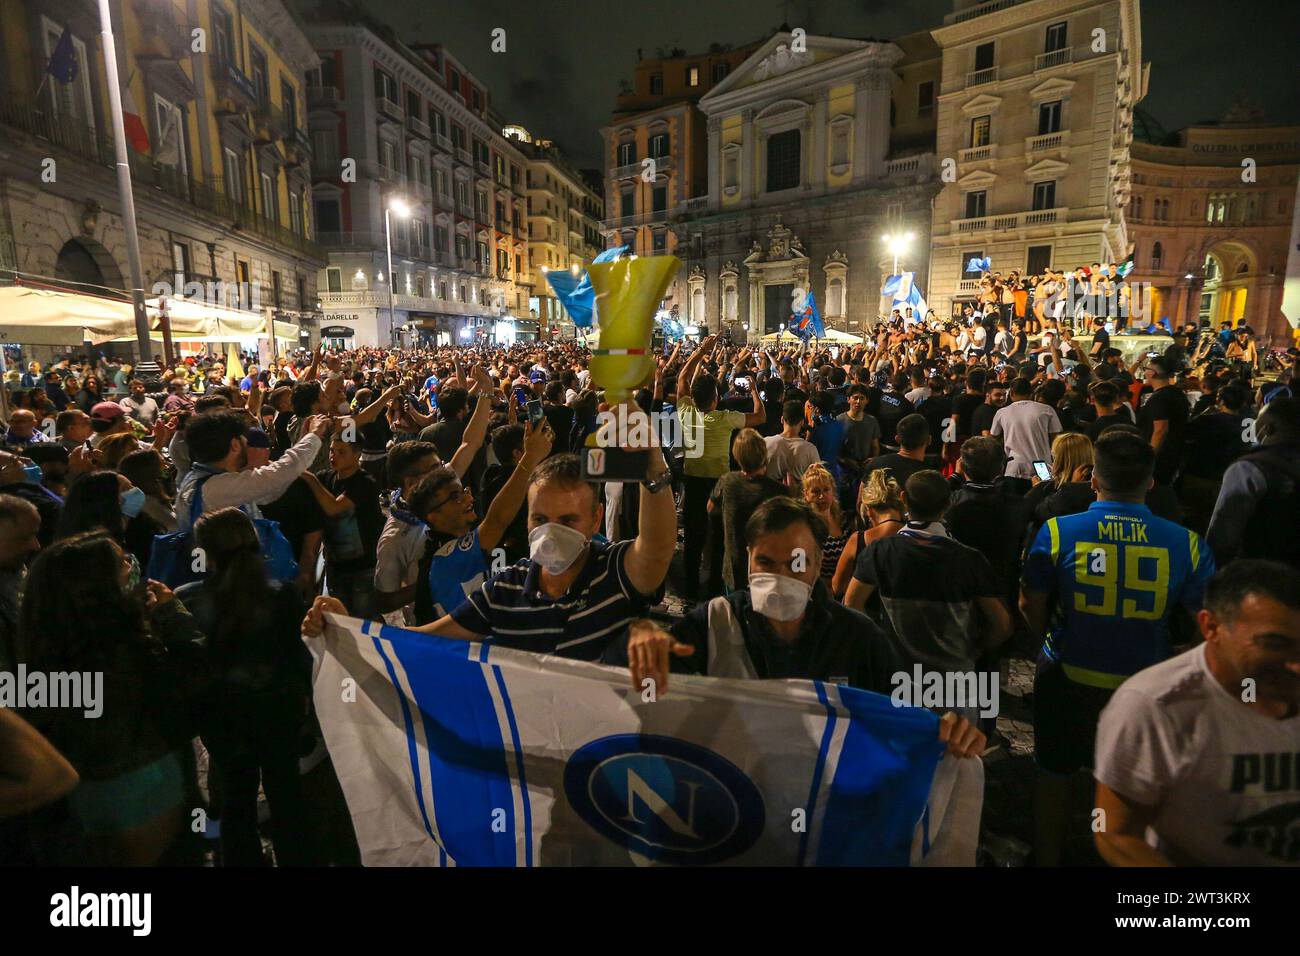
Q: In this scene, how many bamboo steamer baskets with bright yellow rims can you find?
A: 0